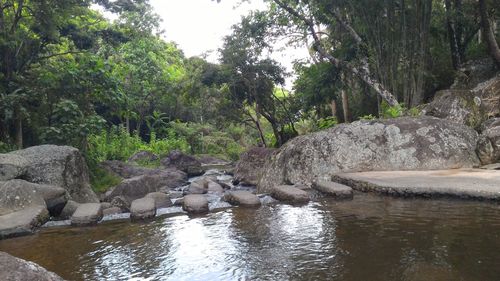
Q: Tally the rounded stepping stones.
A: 6